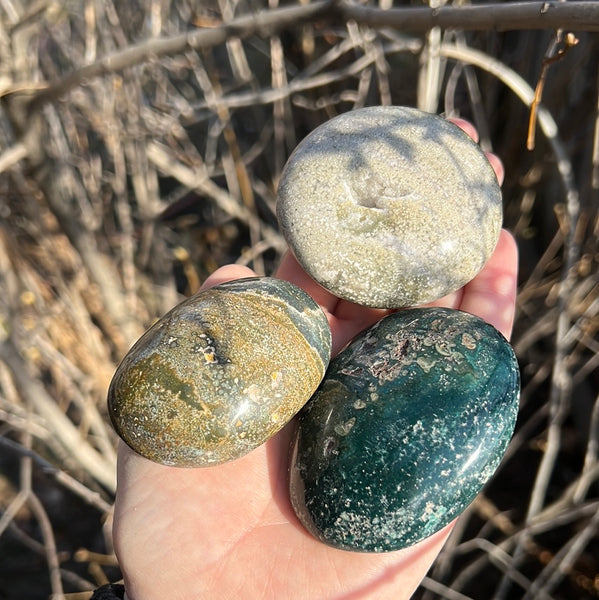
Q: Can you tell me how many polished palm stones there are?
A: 3